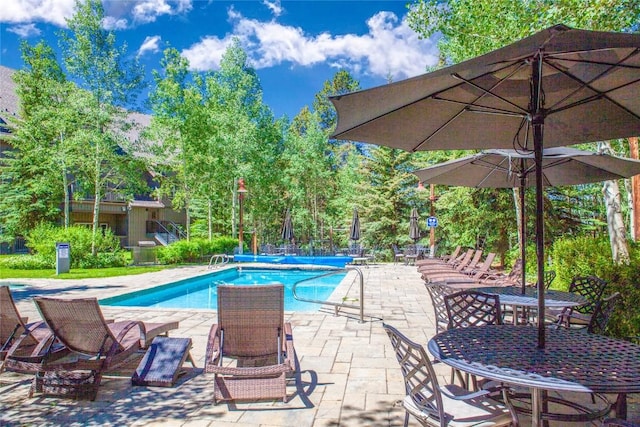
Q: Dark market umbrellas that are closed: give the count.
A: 3